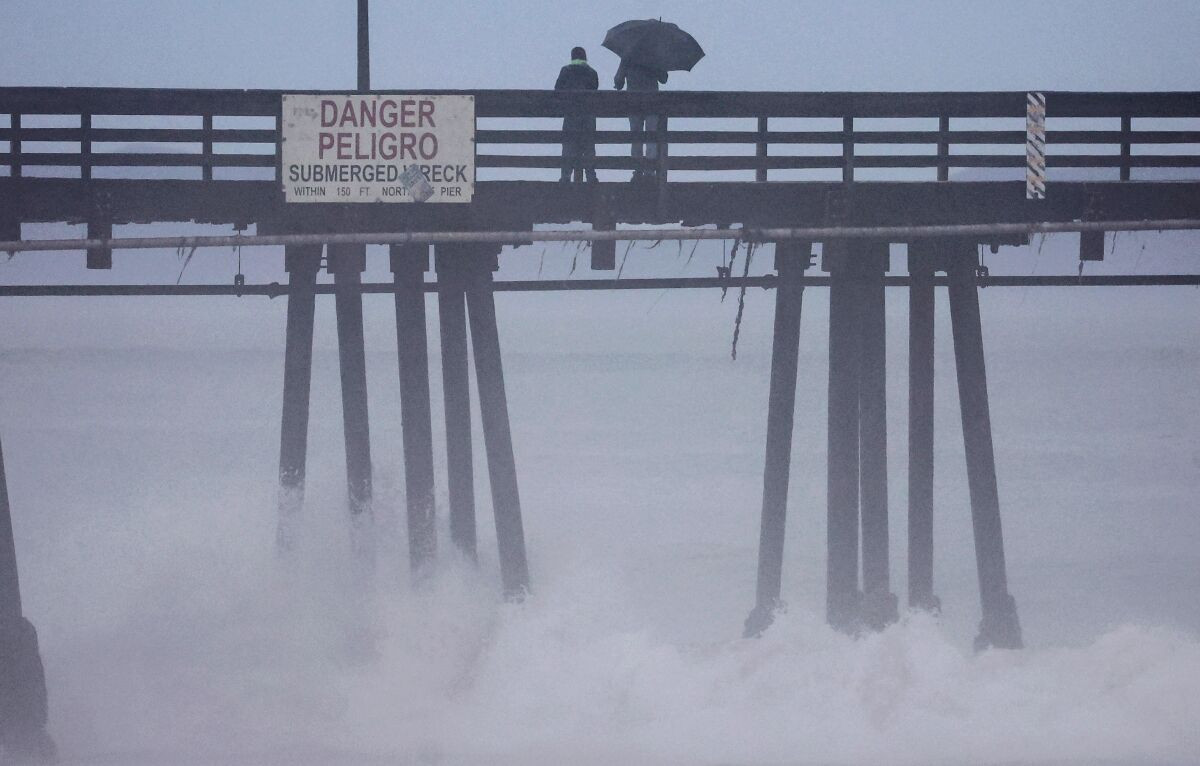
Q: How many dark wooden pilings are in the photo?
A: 11